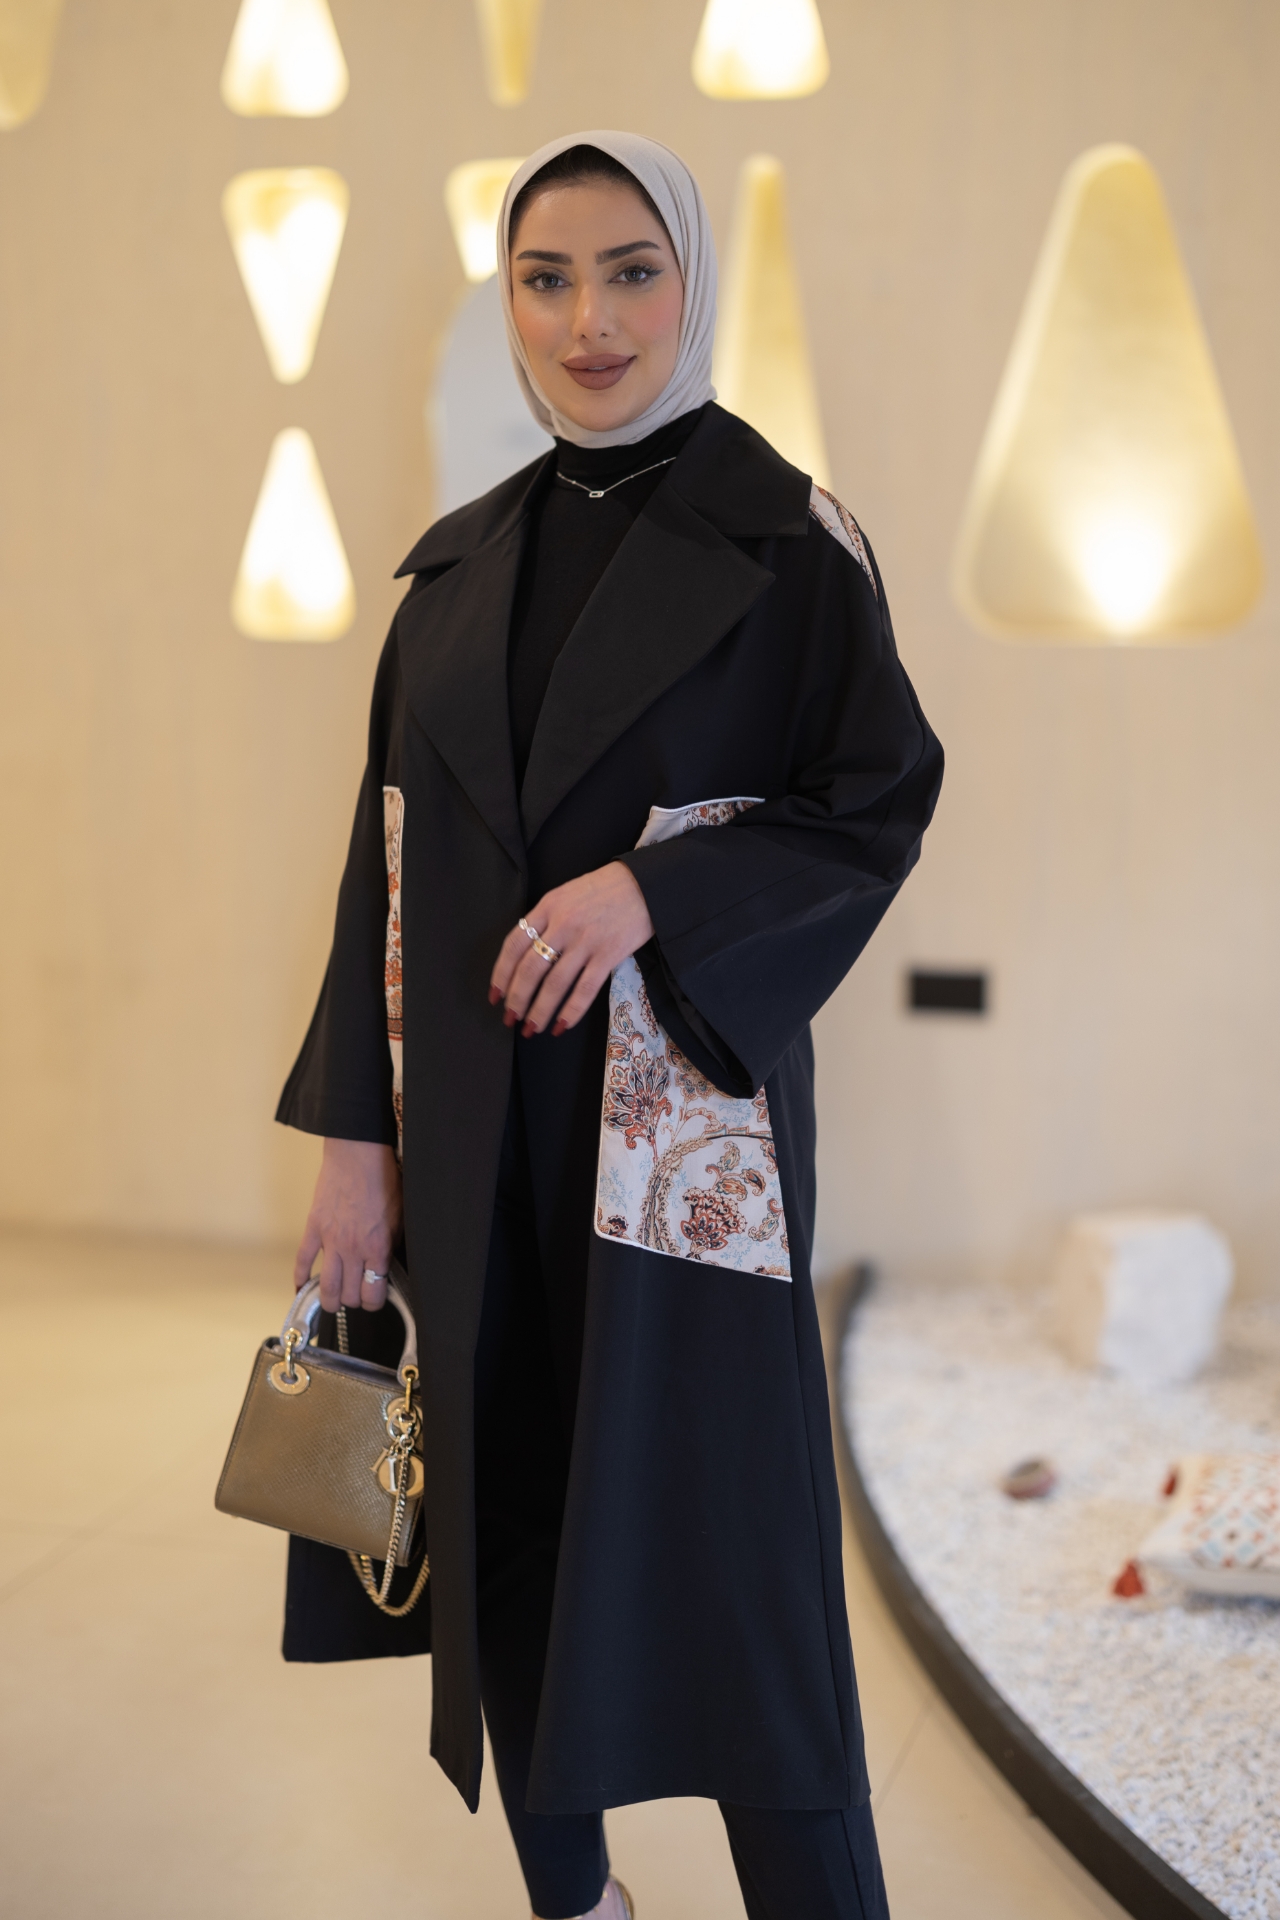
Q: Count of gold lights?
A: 9